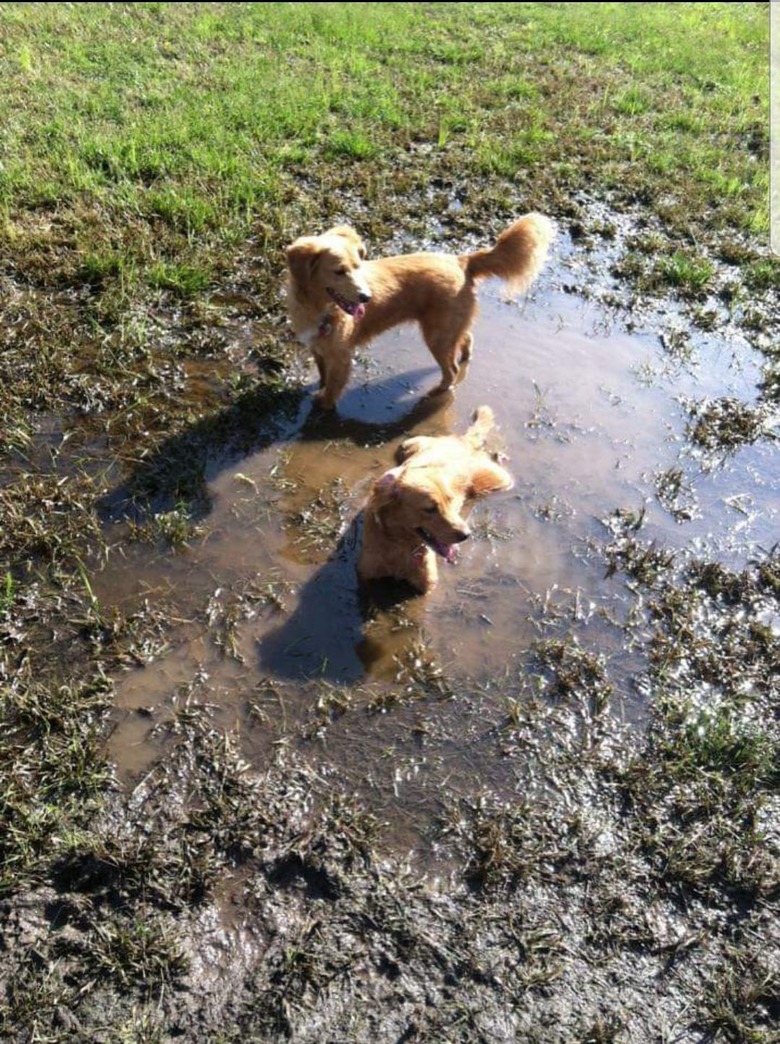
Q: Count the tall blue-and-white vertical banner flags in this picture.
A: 0